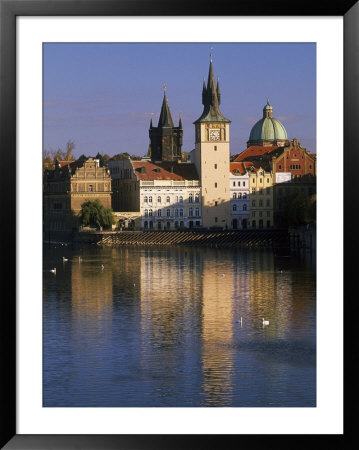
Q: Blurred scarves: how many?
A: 0